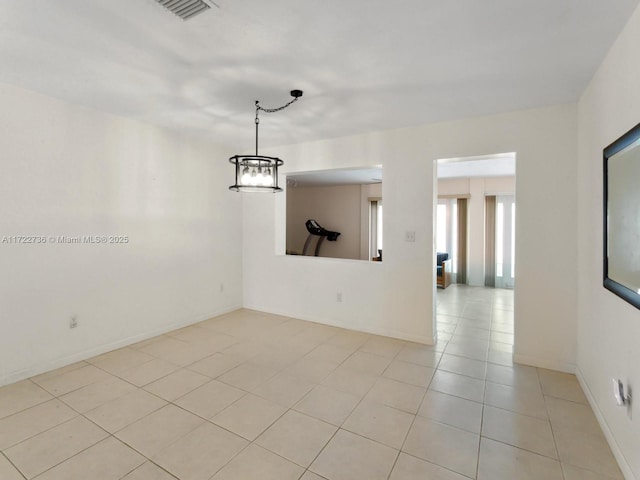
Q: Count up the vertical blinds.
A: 3